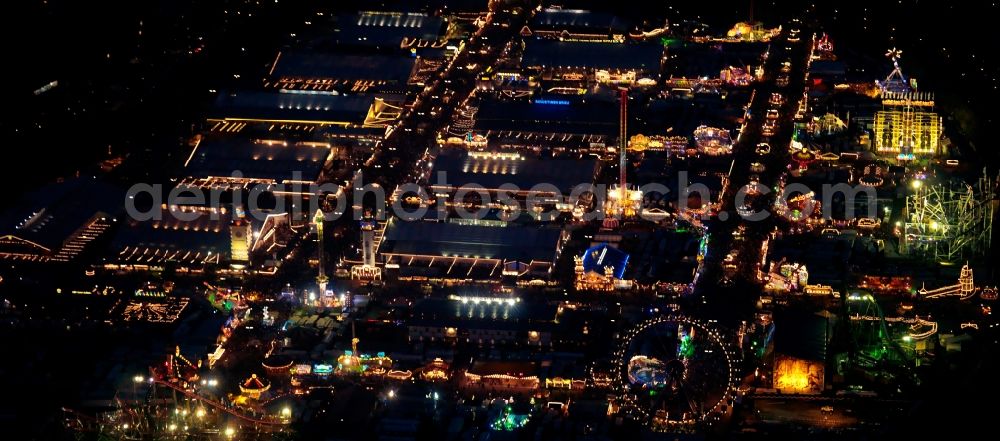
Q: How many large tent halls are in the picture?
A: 12